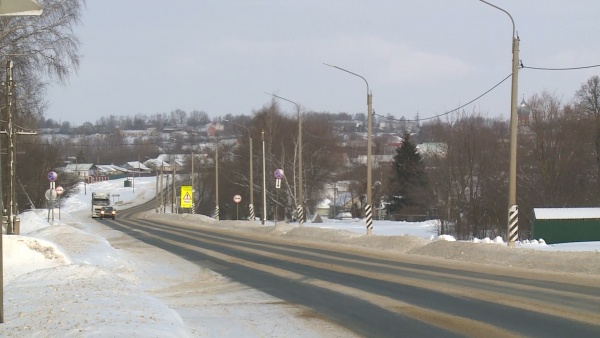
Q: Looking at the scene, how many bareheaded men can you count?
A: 0